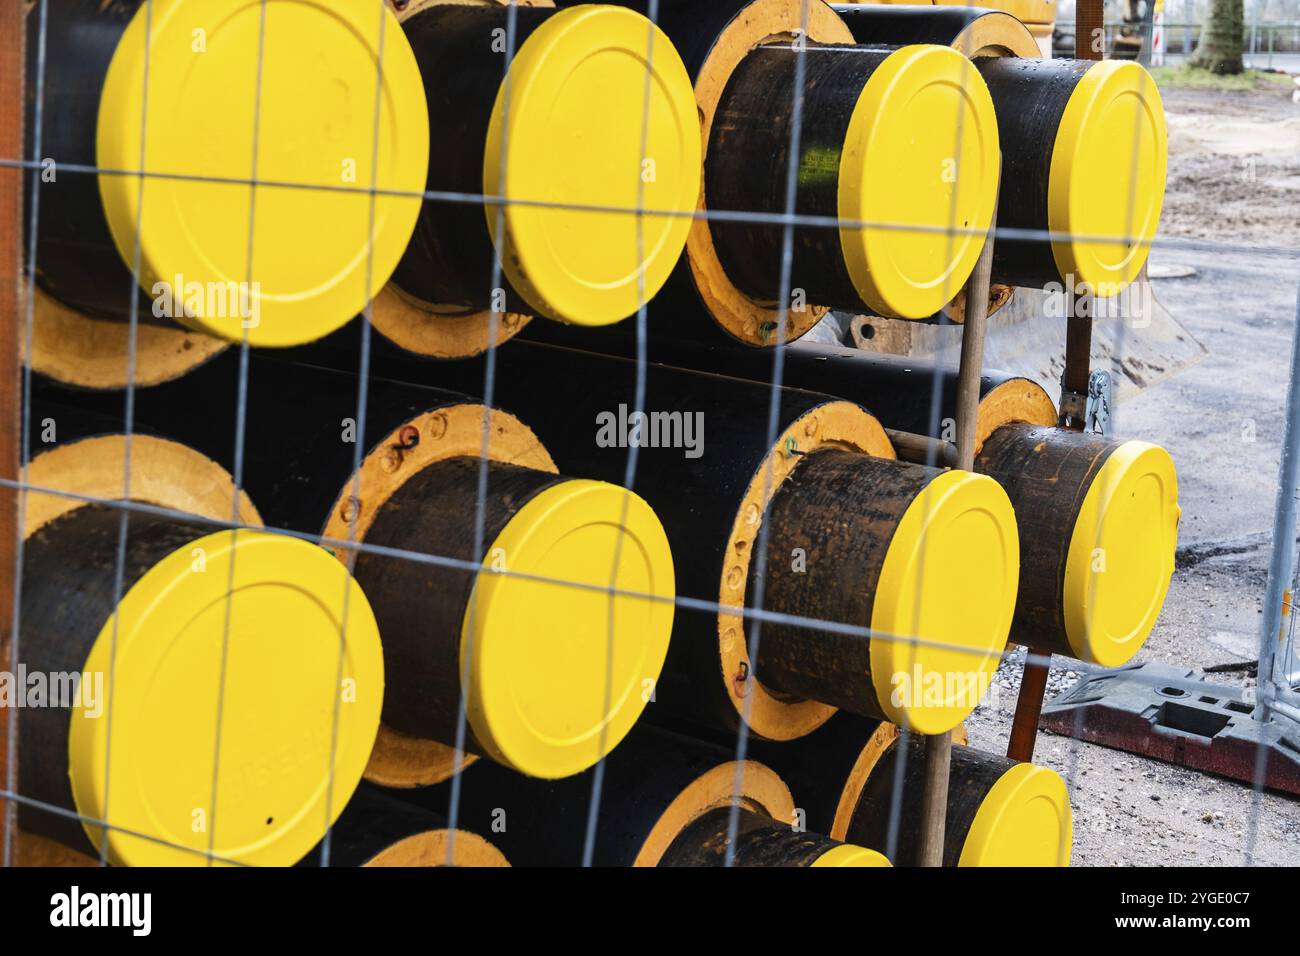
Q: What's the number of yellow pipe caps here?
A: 10